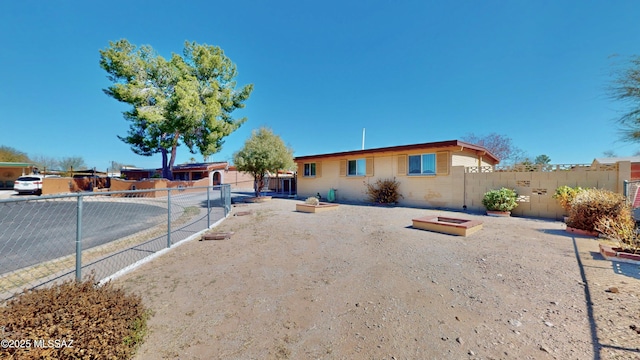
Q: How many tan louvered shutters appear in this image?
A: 6